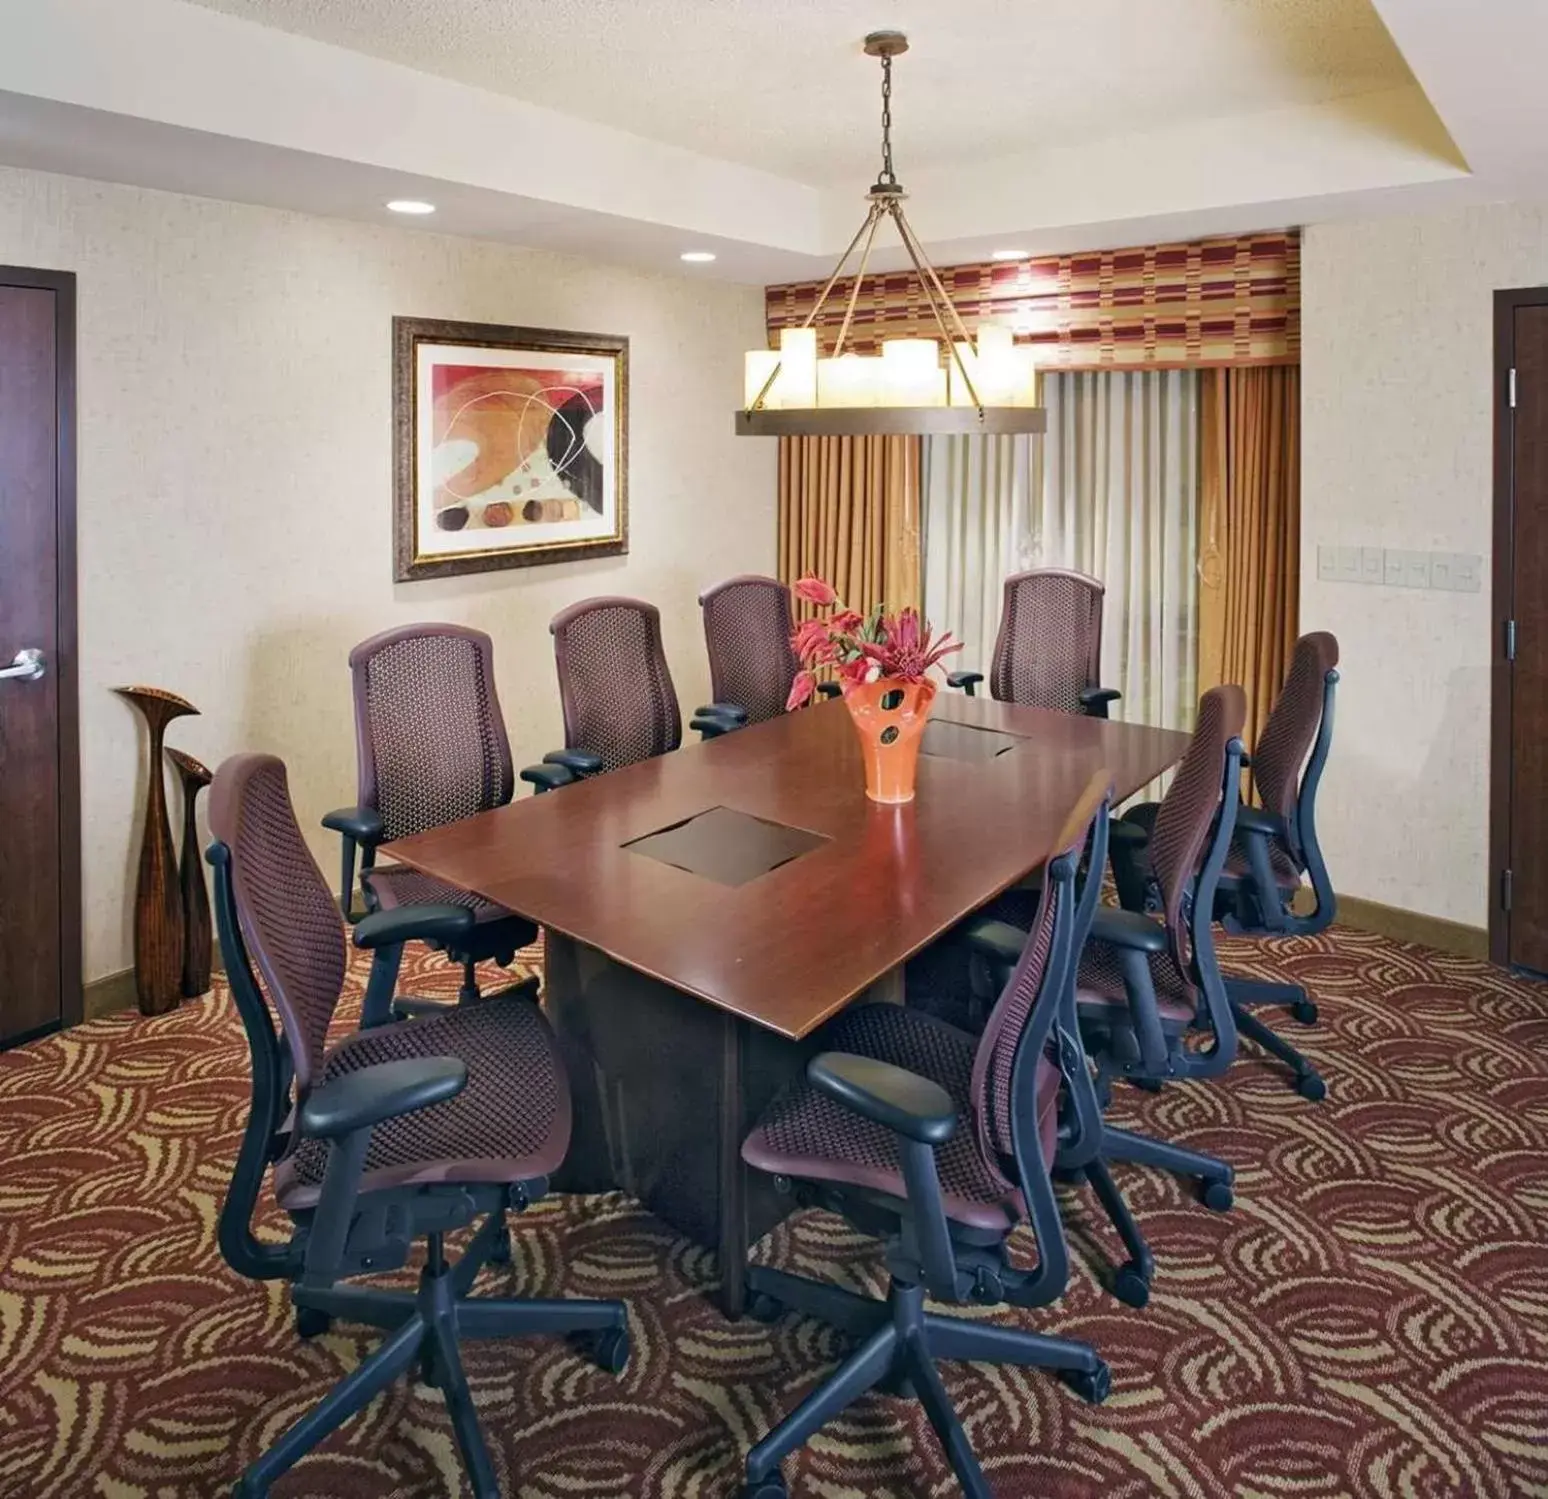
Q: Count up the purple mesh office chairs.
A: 9